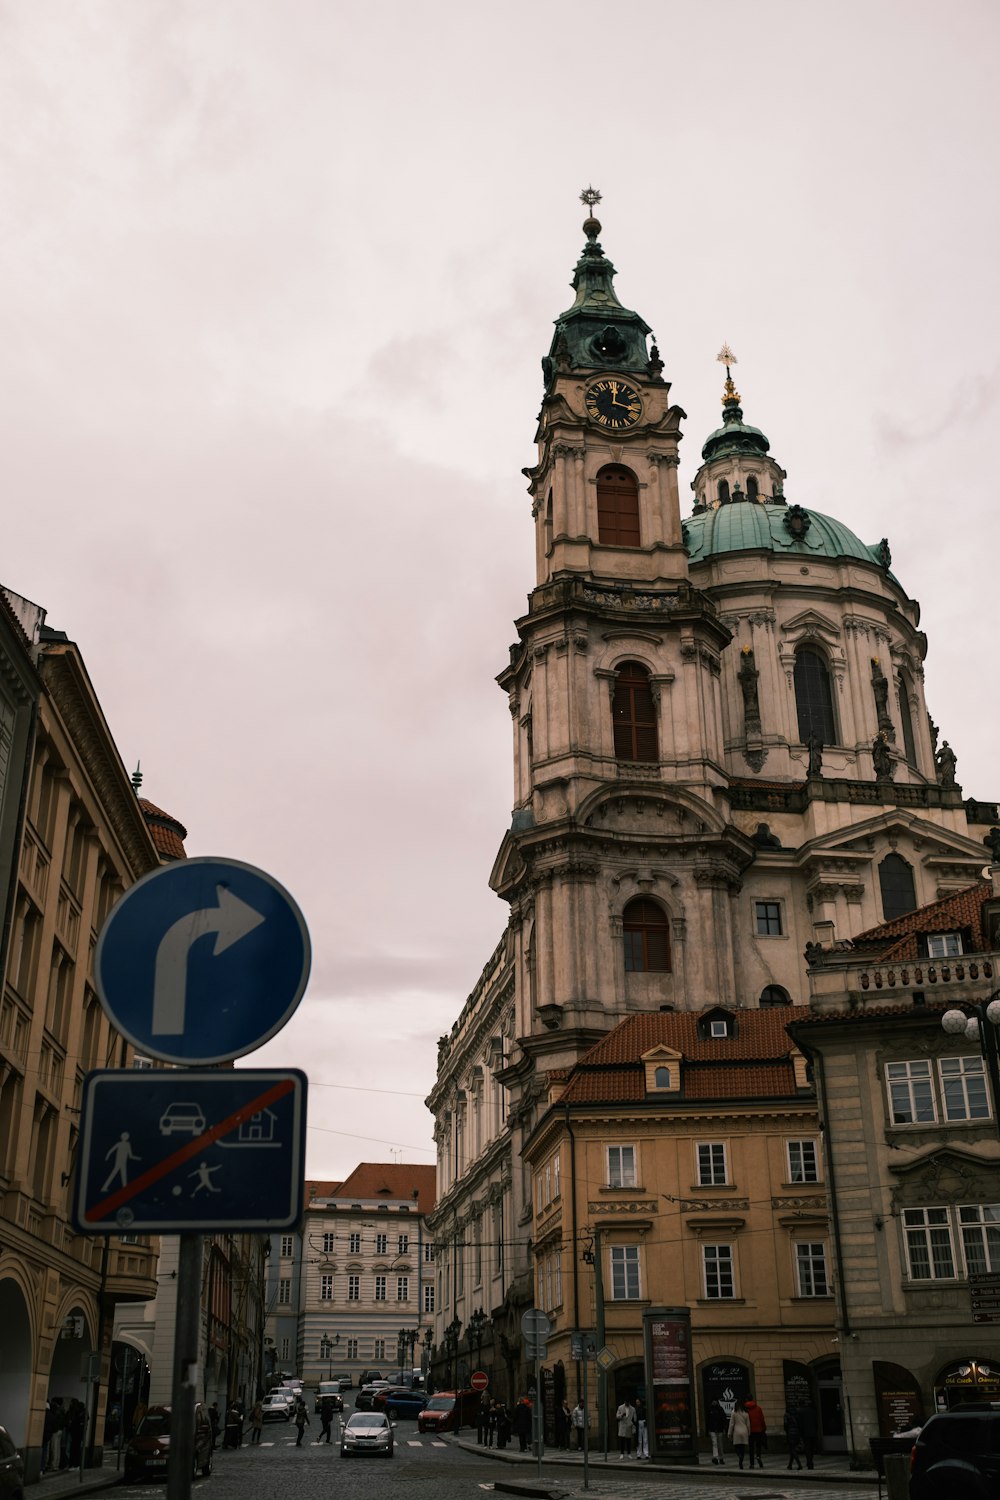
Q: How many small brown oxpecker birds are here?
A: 0